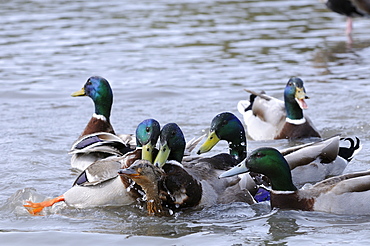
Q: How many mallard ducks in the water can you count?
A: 7